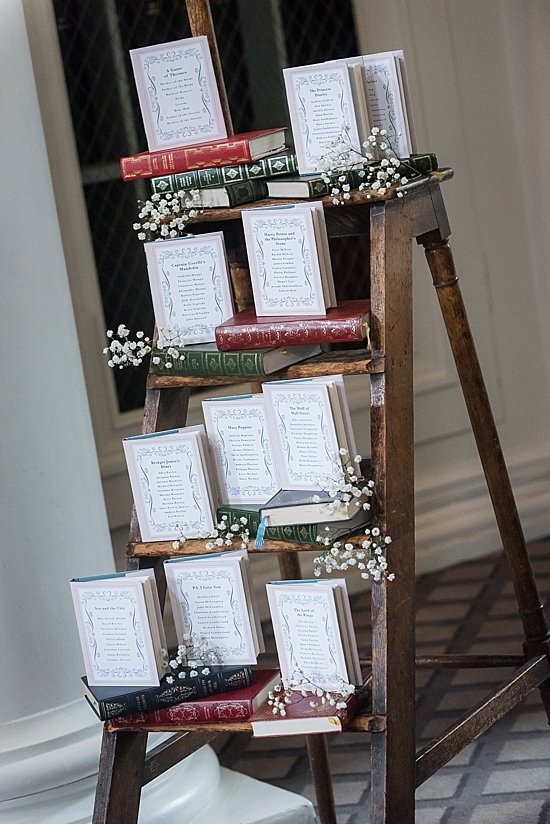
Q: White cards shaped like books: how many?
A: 11